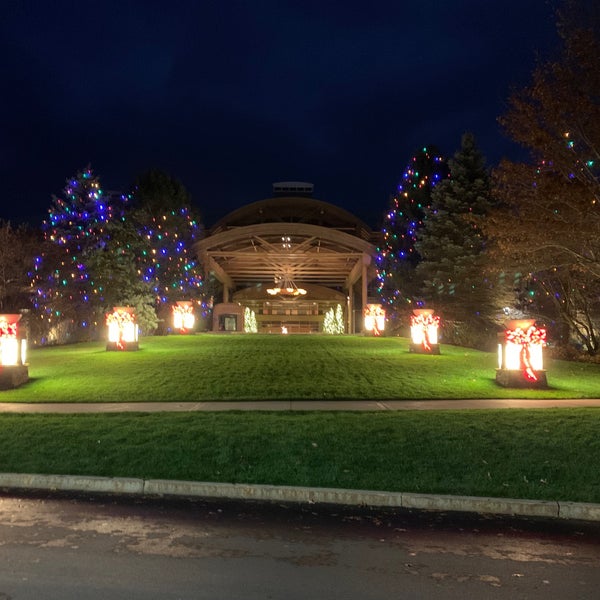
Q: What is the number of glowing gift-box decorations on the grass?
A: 6